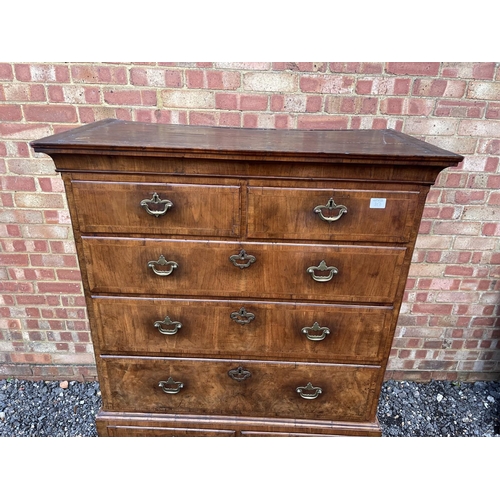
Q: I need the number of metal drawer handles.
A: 8